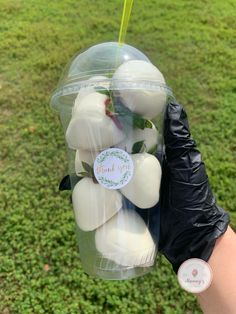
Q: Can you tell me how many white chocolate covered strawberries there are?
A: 8